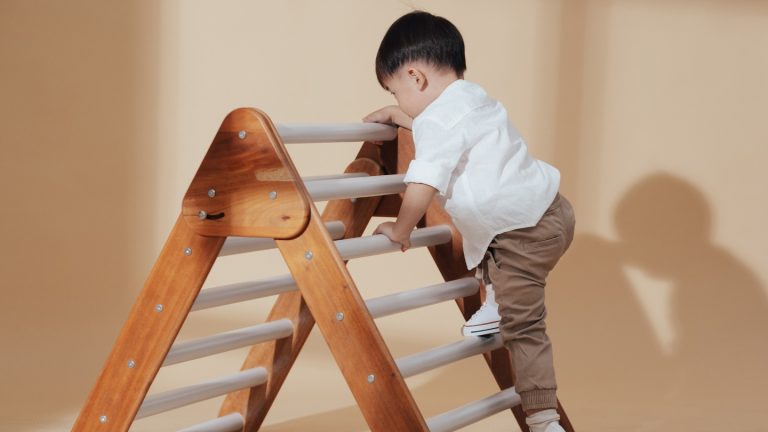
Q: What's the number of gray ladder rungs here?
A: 12